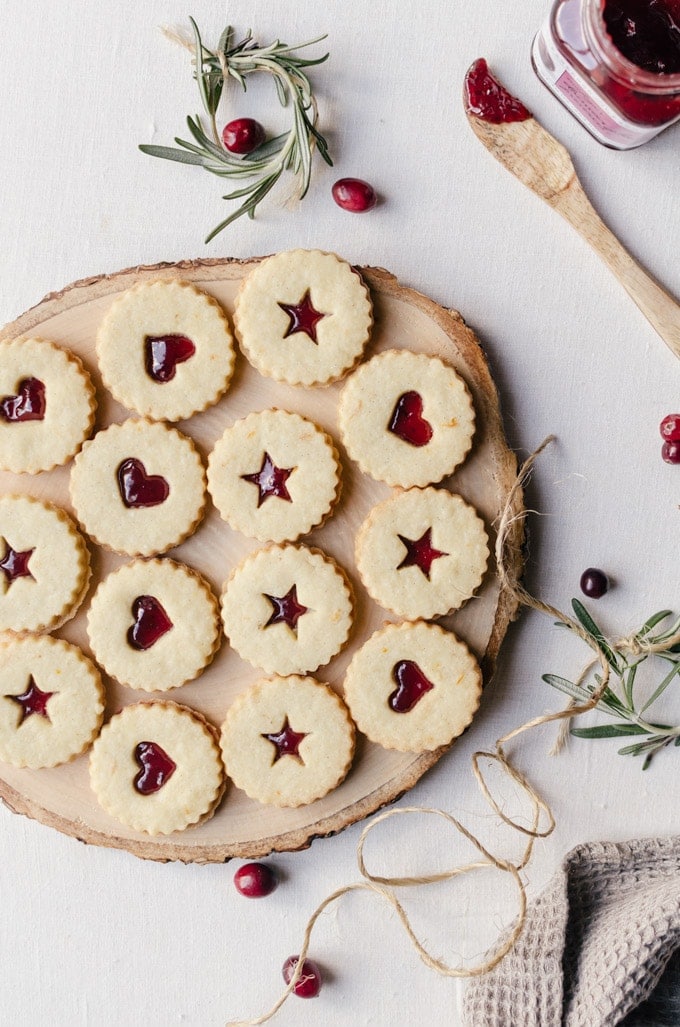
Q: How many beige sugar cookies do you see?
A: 14